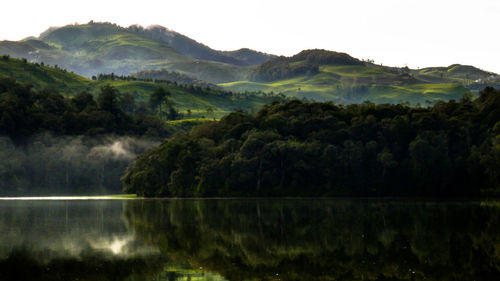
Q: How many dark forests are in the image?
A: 2